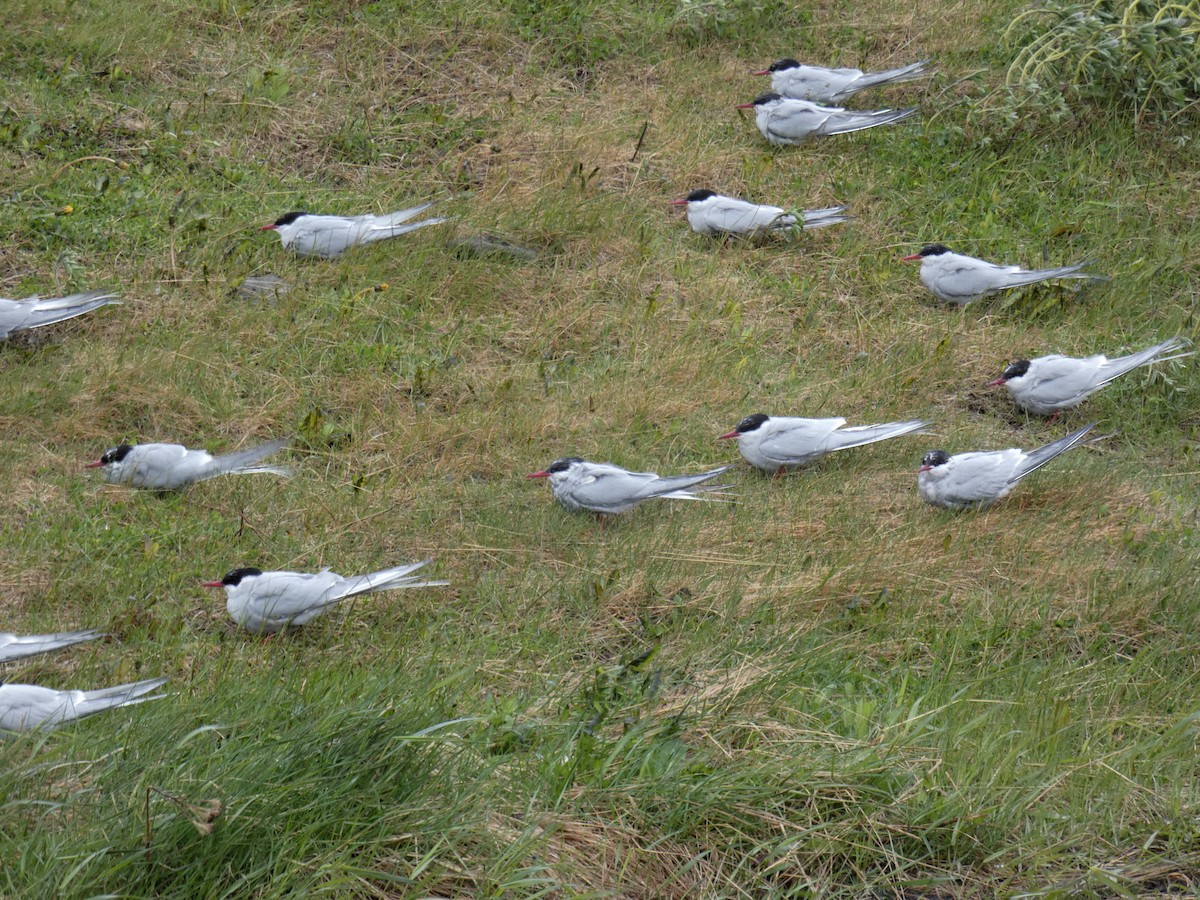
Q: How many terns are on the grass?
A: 14